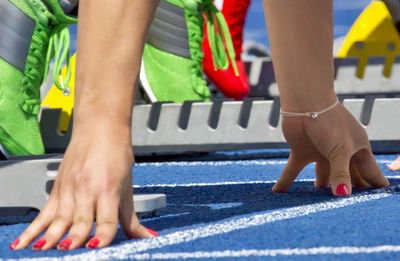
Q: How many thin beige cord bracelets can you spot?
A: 1